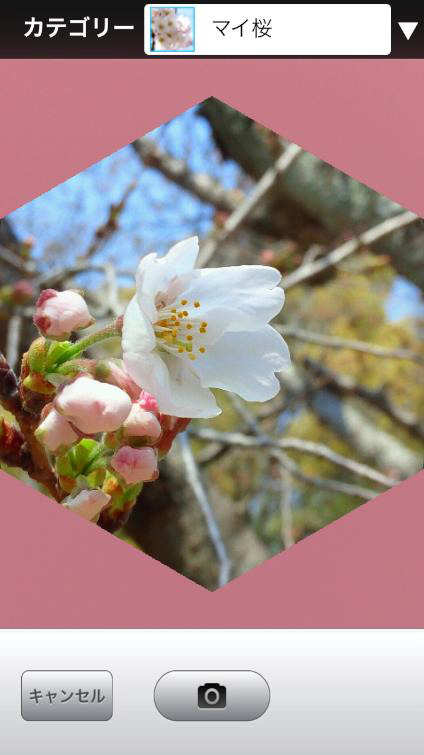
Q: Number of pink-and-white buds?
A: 6